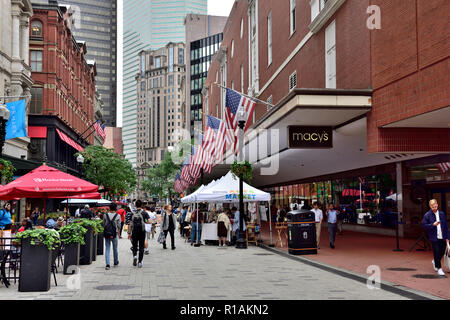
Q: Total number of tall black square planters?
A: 5